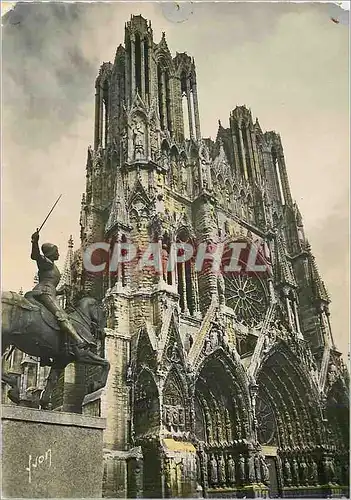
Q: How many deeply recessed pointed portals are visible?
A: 3